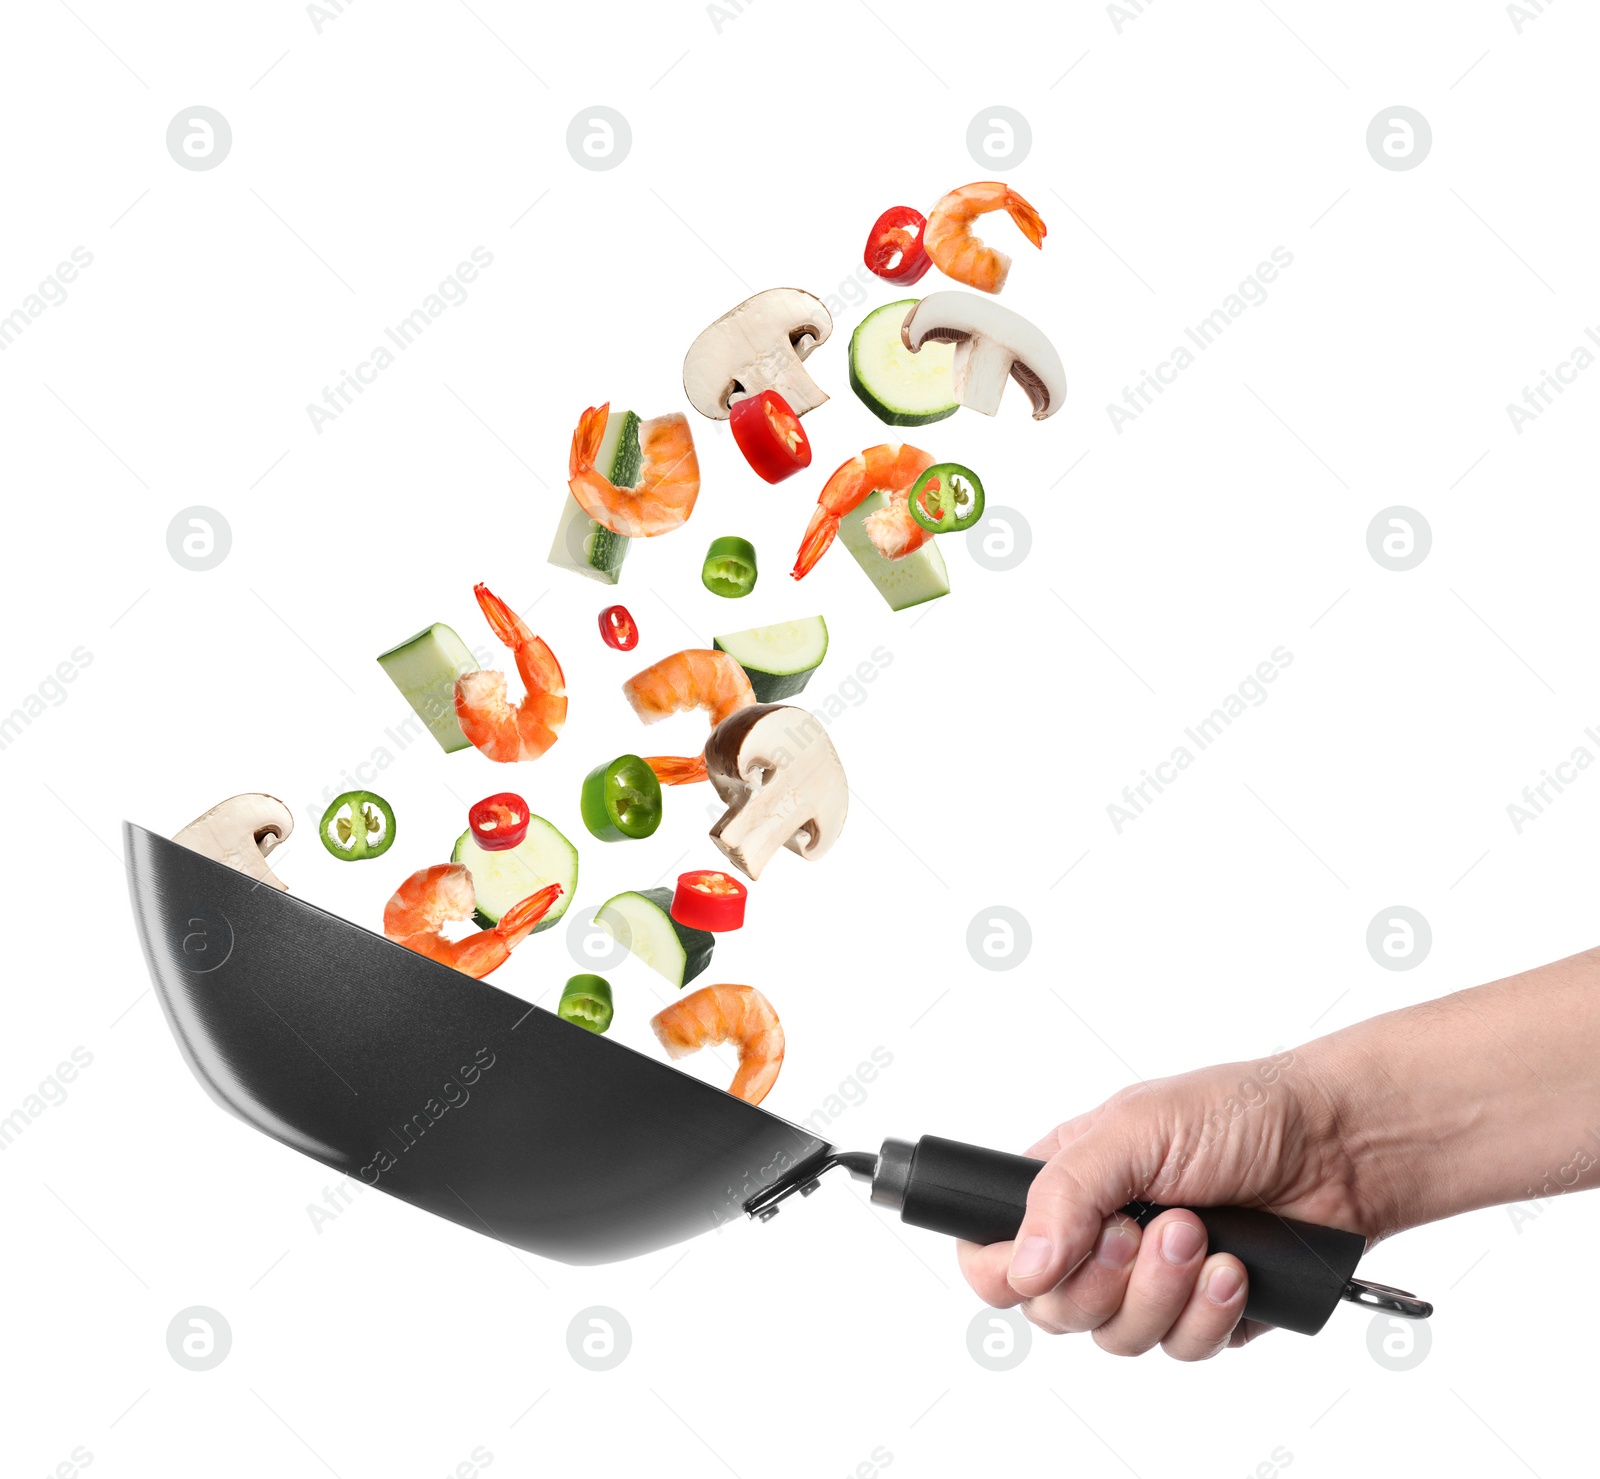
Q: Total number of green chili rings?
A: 5